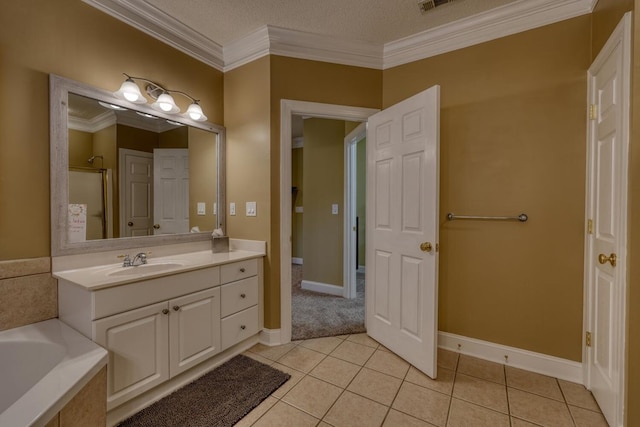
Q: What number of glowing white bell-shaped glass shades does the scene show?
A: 3